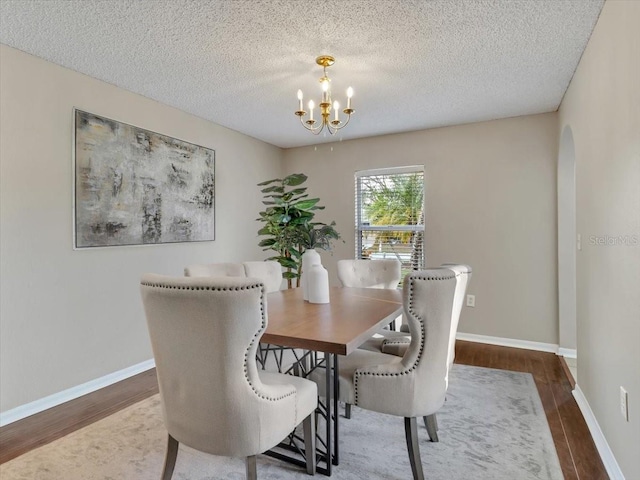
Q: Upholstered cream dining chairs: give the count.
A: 6